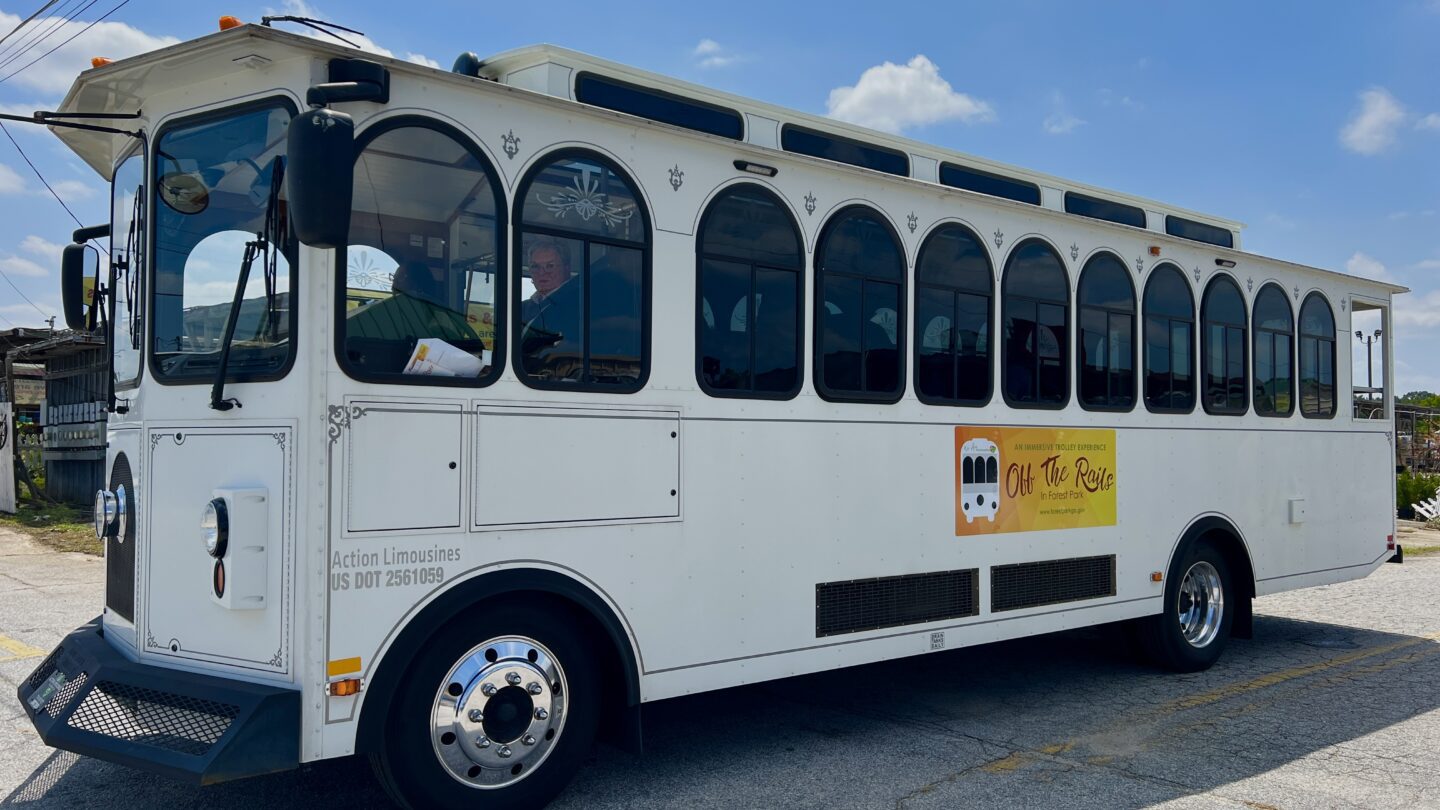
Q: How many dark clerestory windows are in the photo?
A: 5